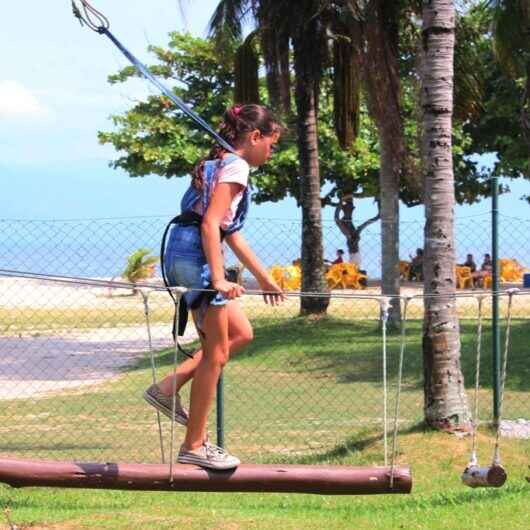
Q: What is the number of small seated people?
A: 4